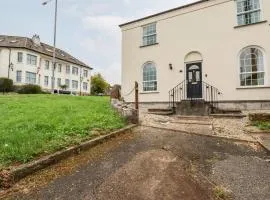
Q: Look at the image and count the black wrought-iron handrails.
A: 2